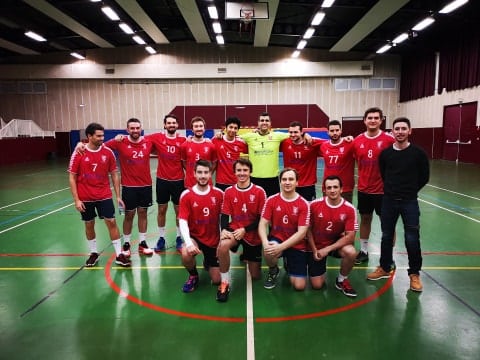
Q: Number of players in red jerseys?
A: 12